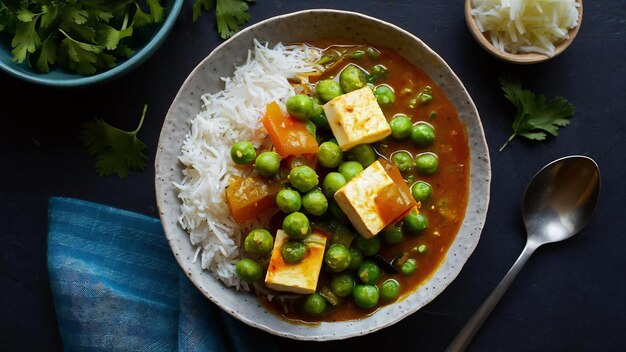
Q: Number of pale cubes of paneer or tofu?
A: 3